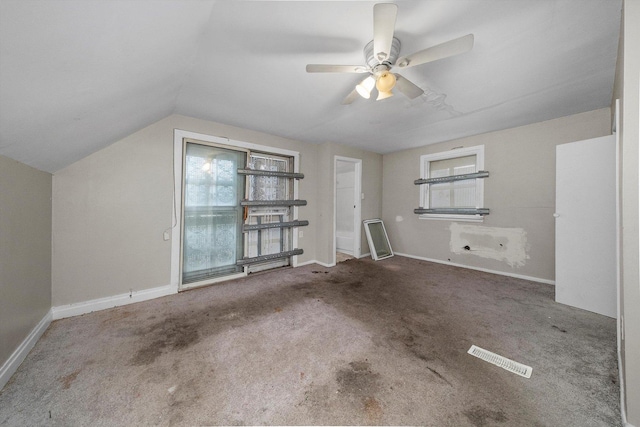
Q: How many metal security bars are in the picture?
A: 6